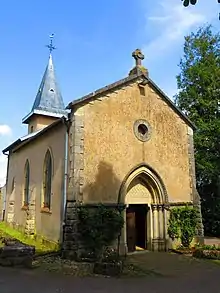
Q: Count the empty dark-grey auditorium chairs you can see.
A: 0